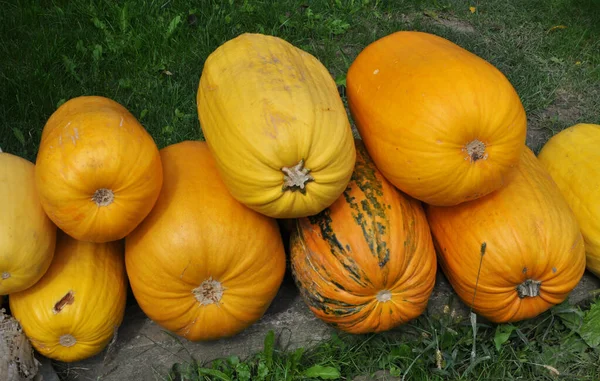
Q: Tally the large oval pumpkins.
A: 9